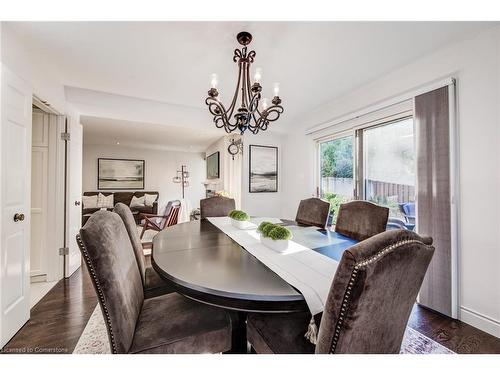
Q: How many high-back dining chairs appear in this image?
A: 6